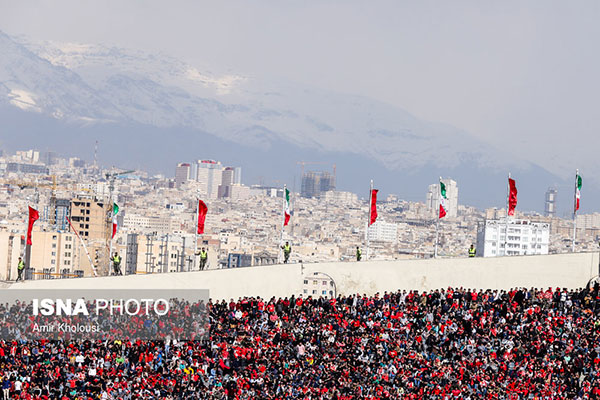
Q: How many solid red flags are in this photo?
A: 4